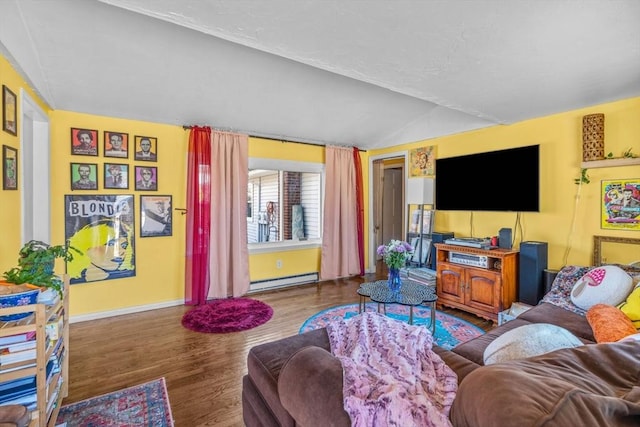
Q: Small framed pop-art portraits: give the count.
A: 6